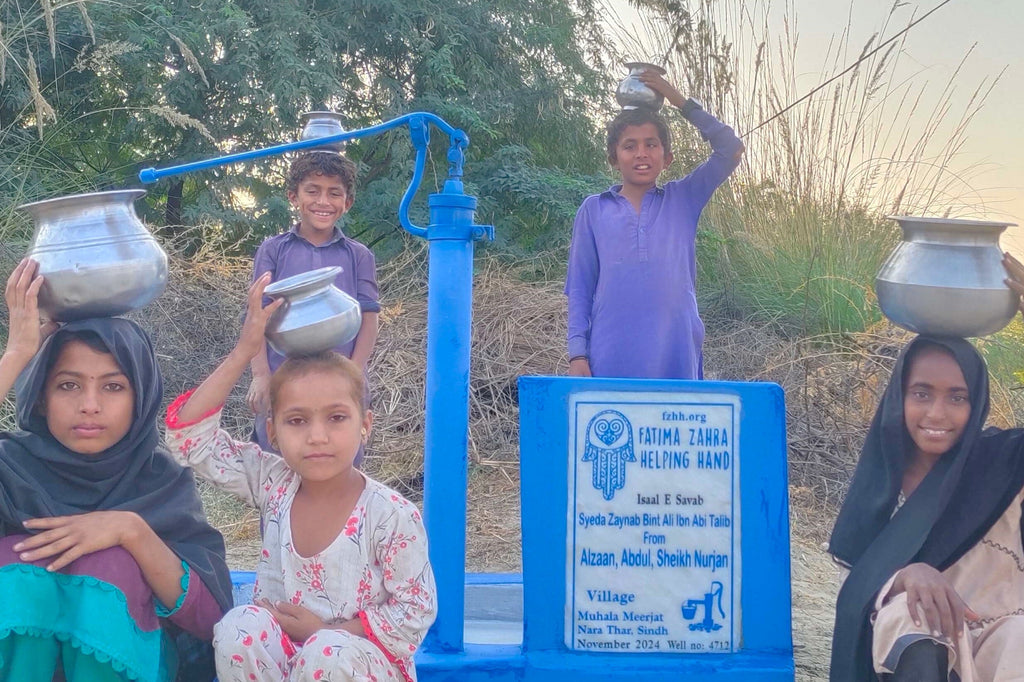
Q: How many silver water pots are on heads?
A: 5